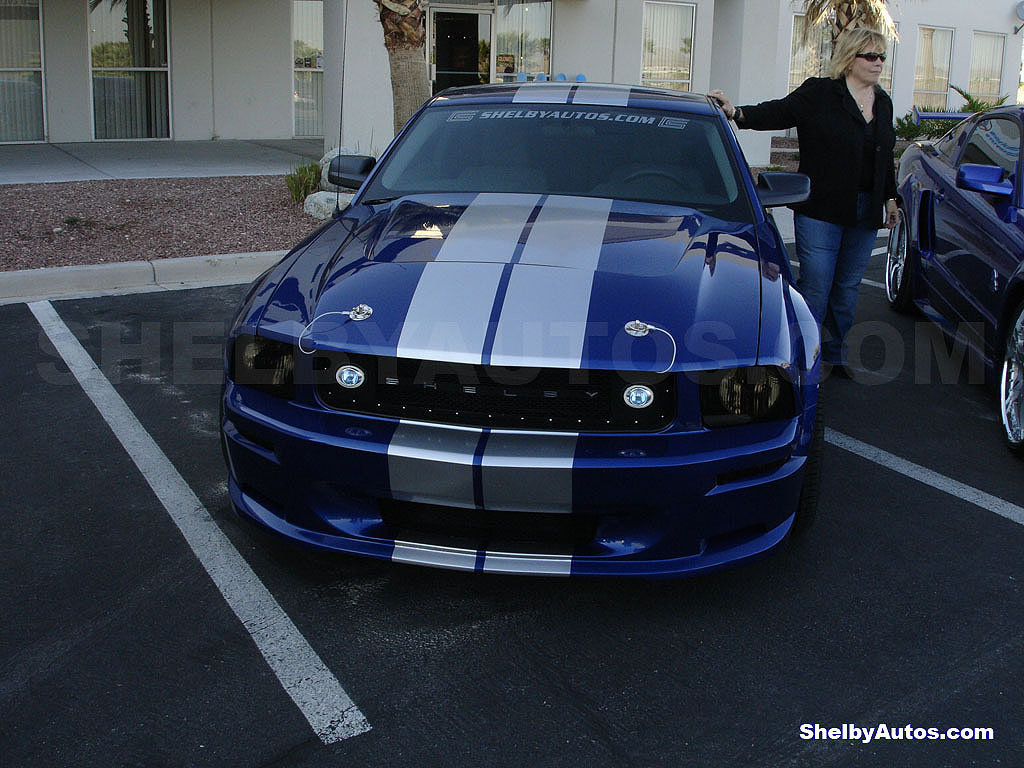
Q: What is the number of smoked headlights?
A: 2